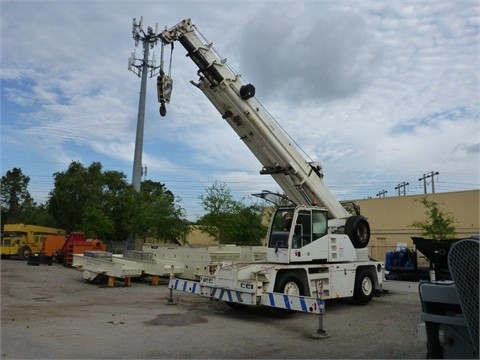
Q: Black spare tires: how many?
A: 1